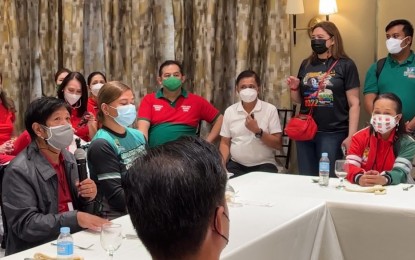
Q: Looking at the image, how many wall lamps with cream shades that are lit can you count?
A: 1